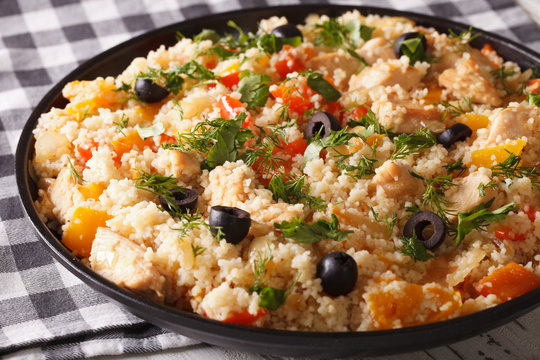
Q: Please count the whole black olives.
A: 1